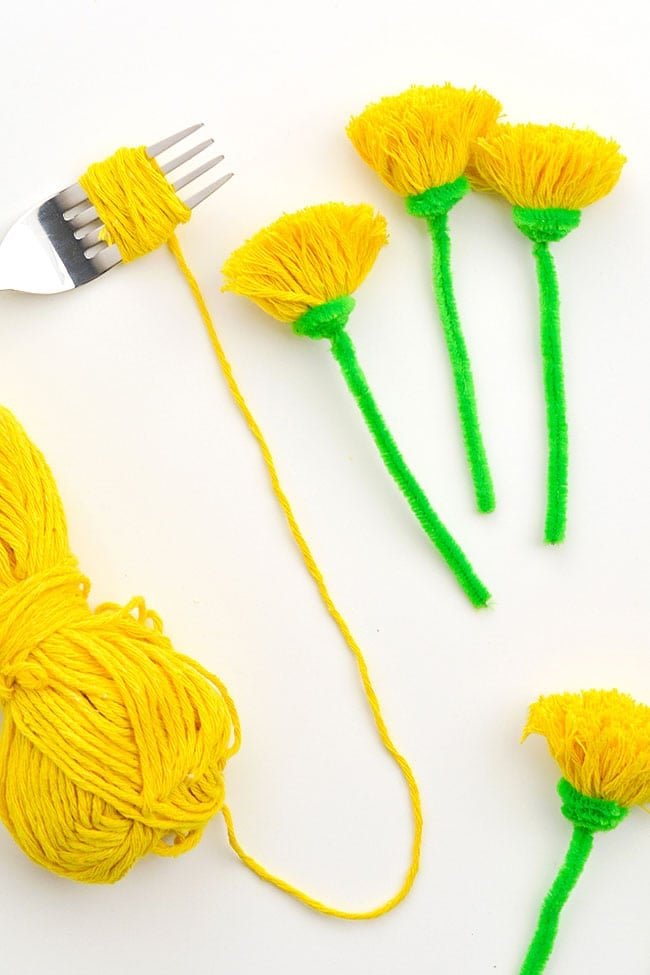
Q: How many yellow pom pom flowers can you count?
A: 4